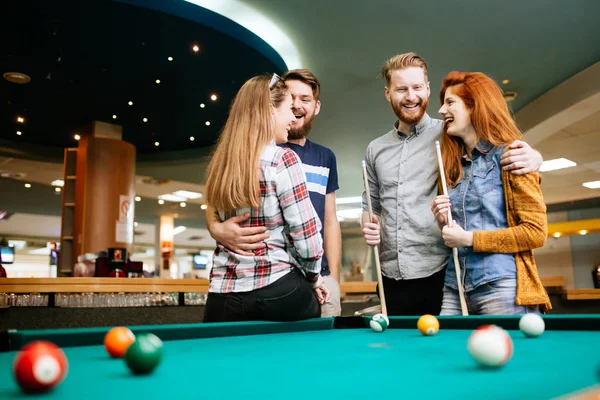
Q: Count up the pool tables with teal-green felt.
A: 1